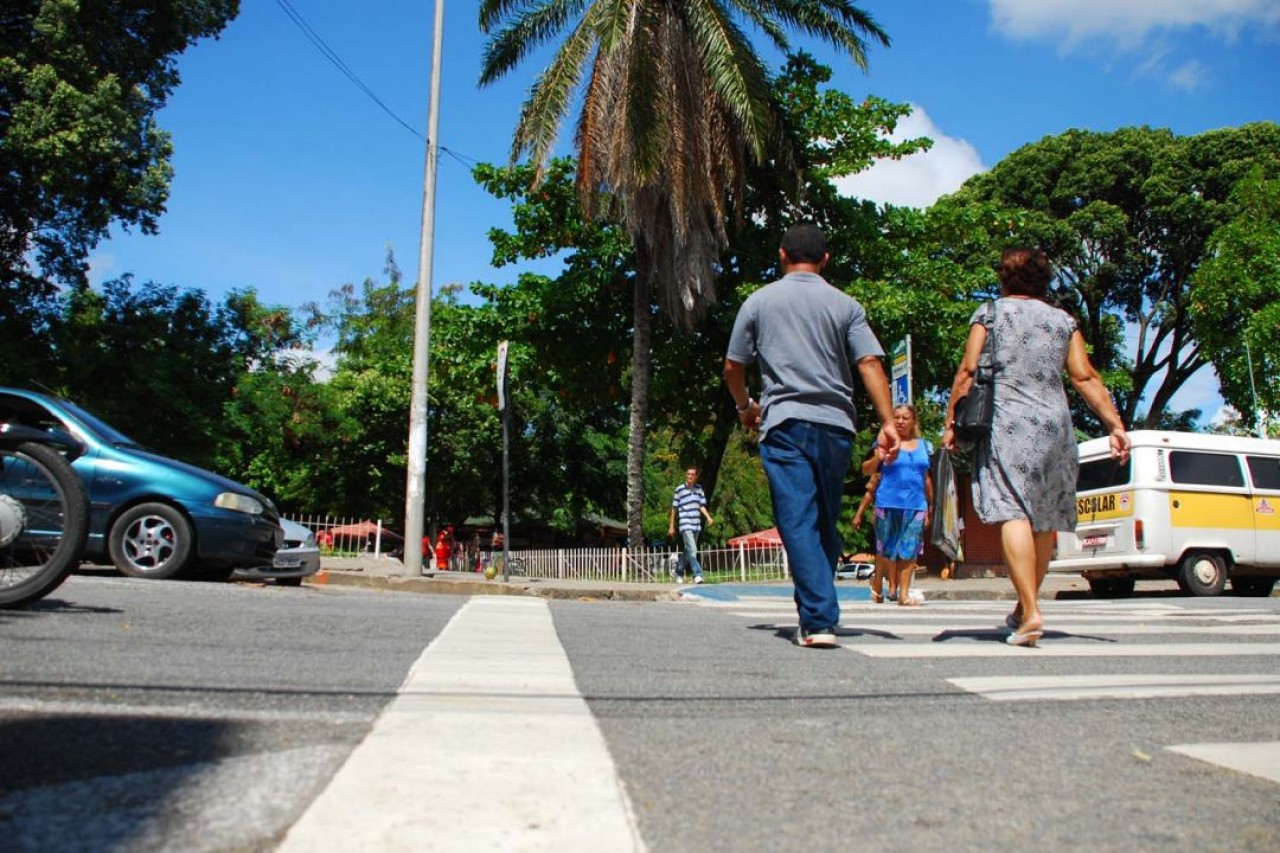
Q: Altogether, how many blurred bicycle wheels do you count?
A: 1